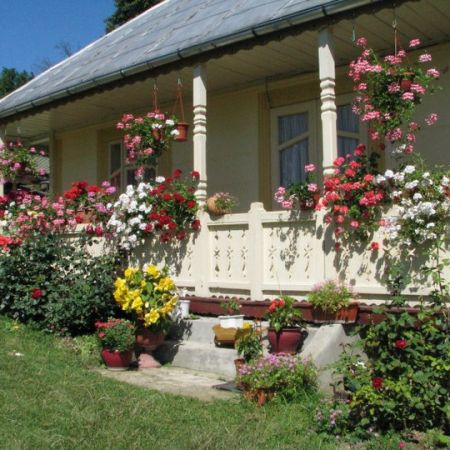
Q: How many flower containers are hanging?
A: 4